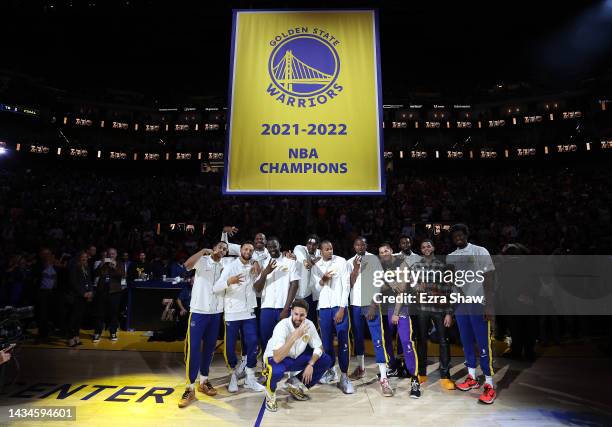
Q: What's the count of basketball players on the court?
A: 12